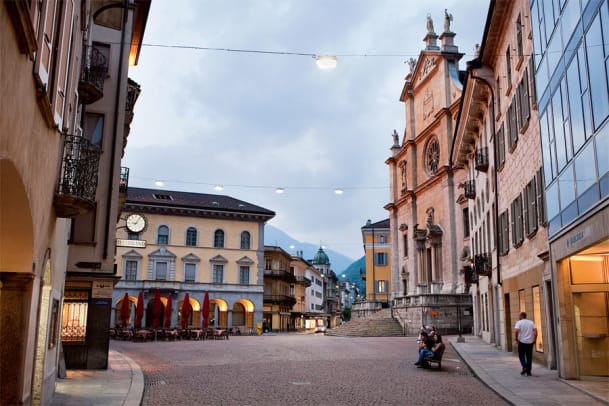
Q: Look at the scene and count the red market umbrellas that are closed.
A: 6